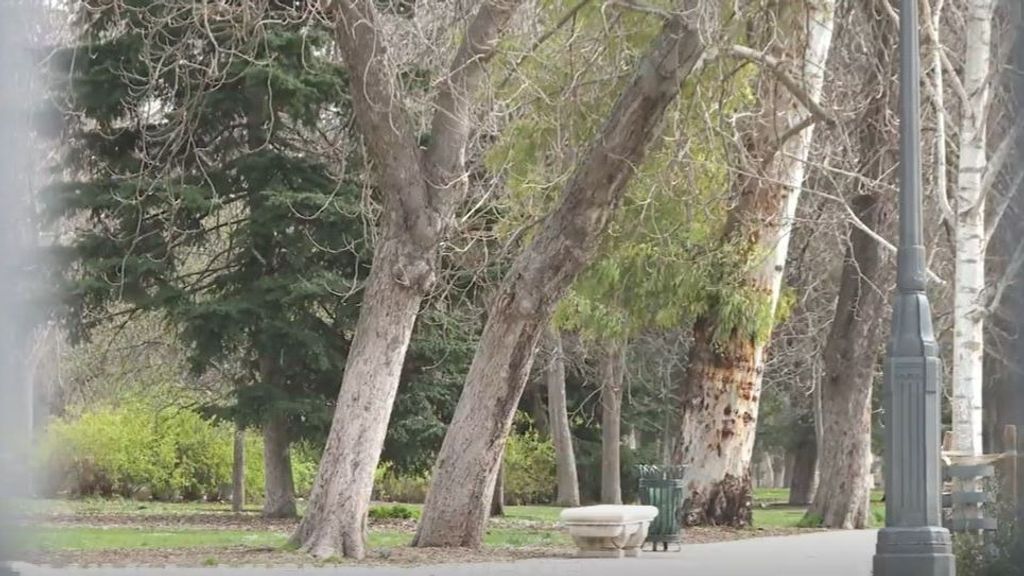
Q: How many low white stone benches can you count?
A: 1